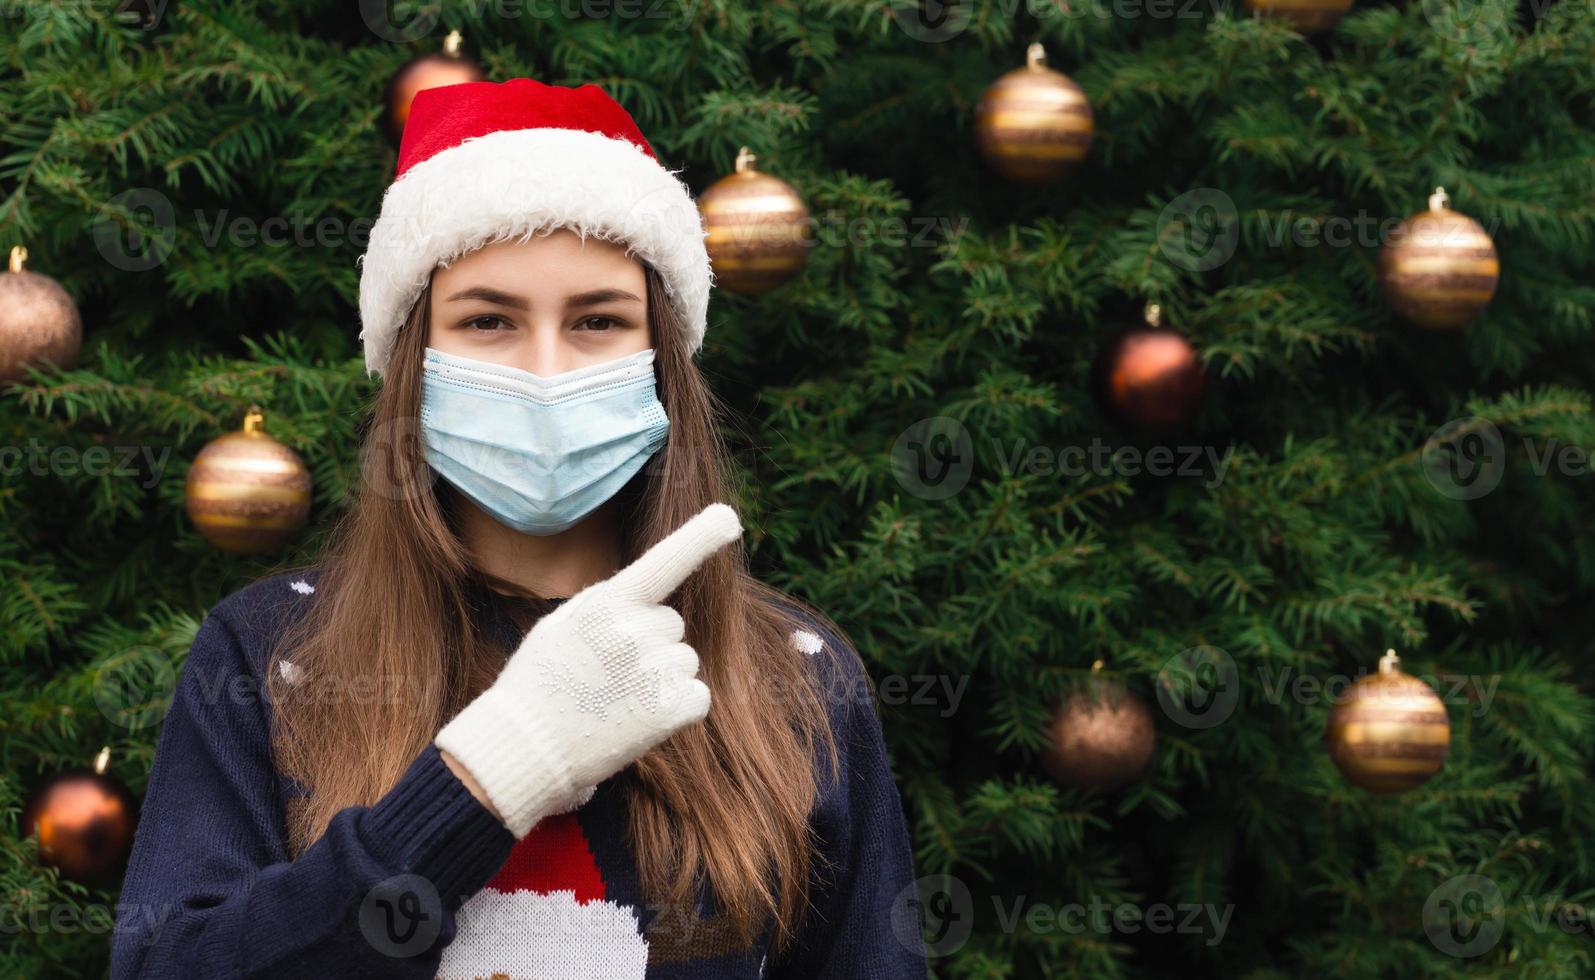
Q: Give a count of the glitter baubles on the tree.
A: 2